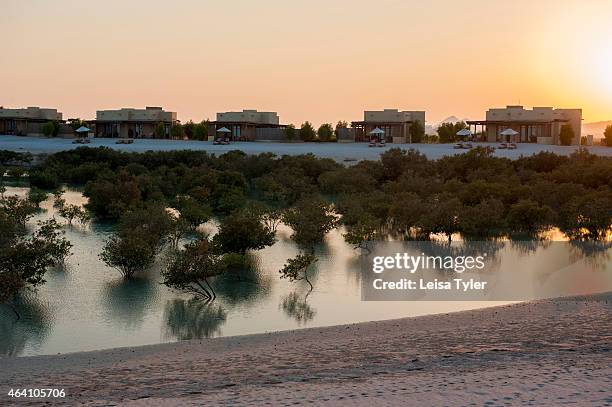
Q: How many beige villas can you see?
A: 5